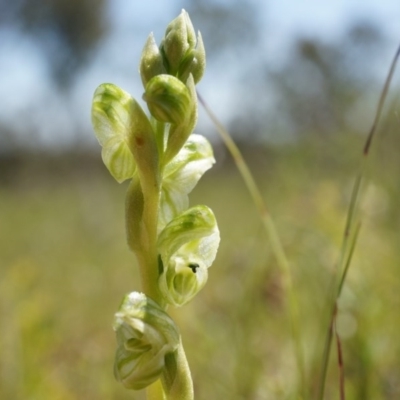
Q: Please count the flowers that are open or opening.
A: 4